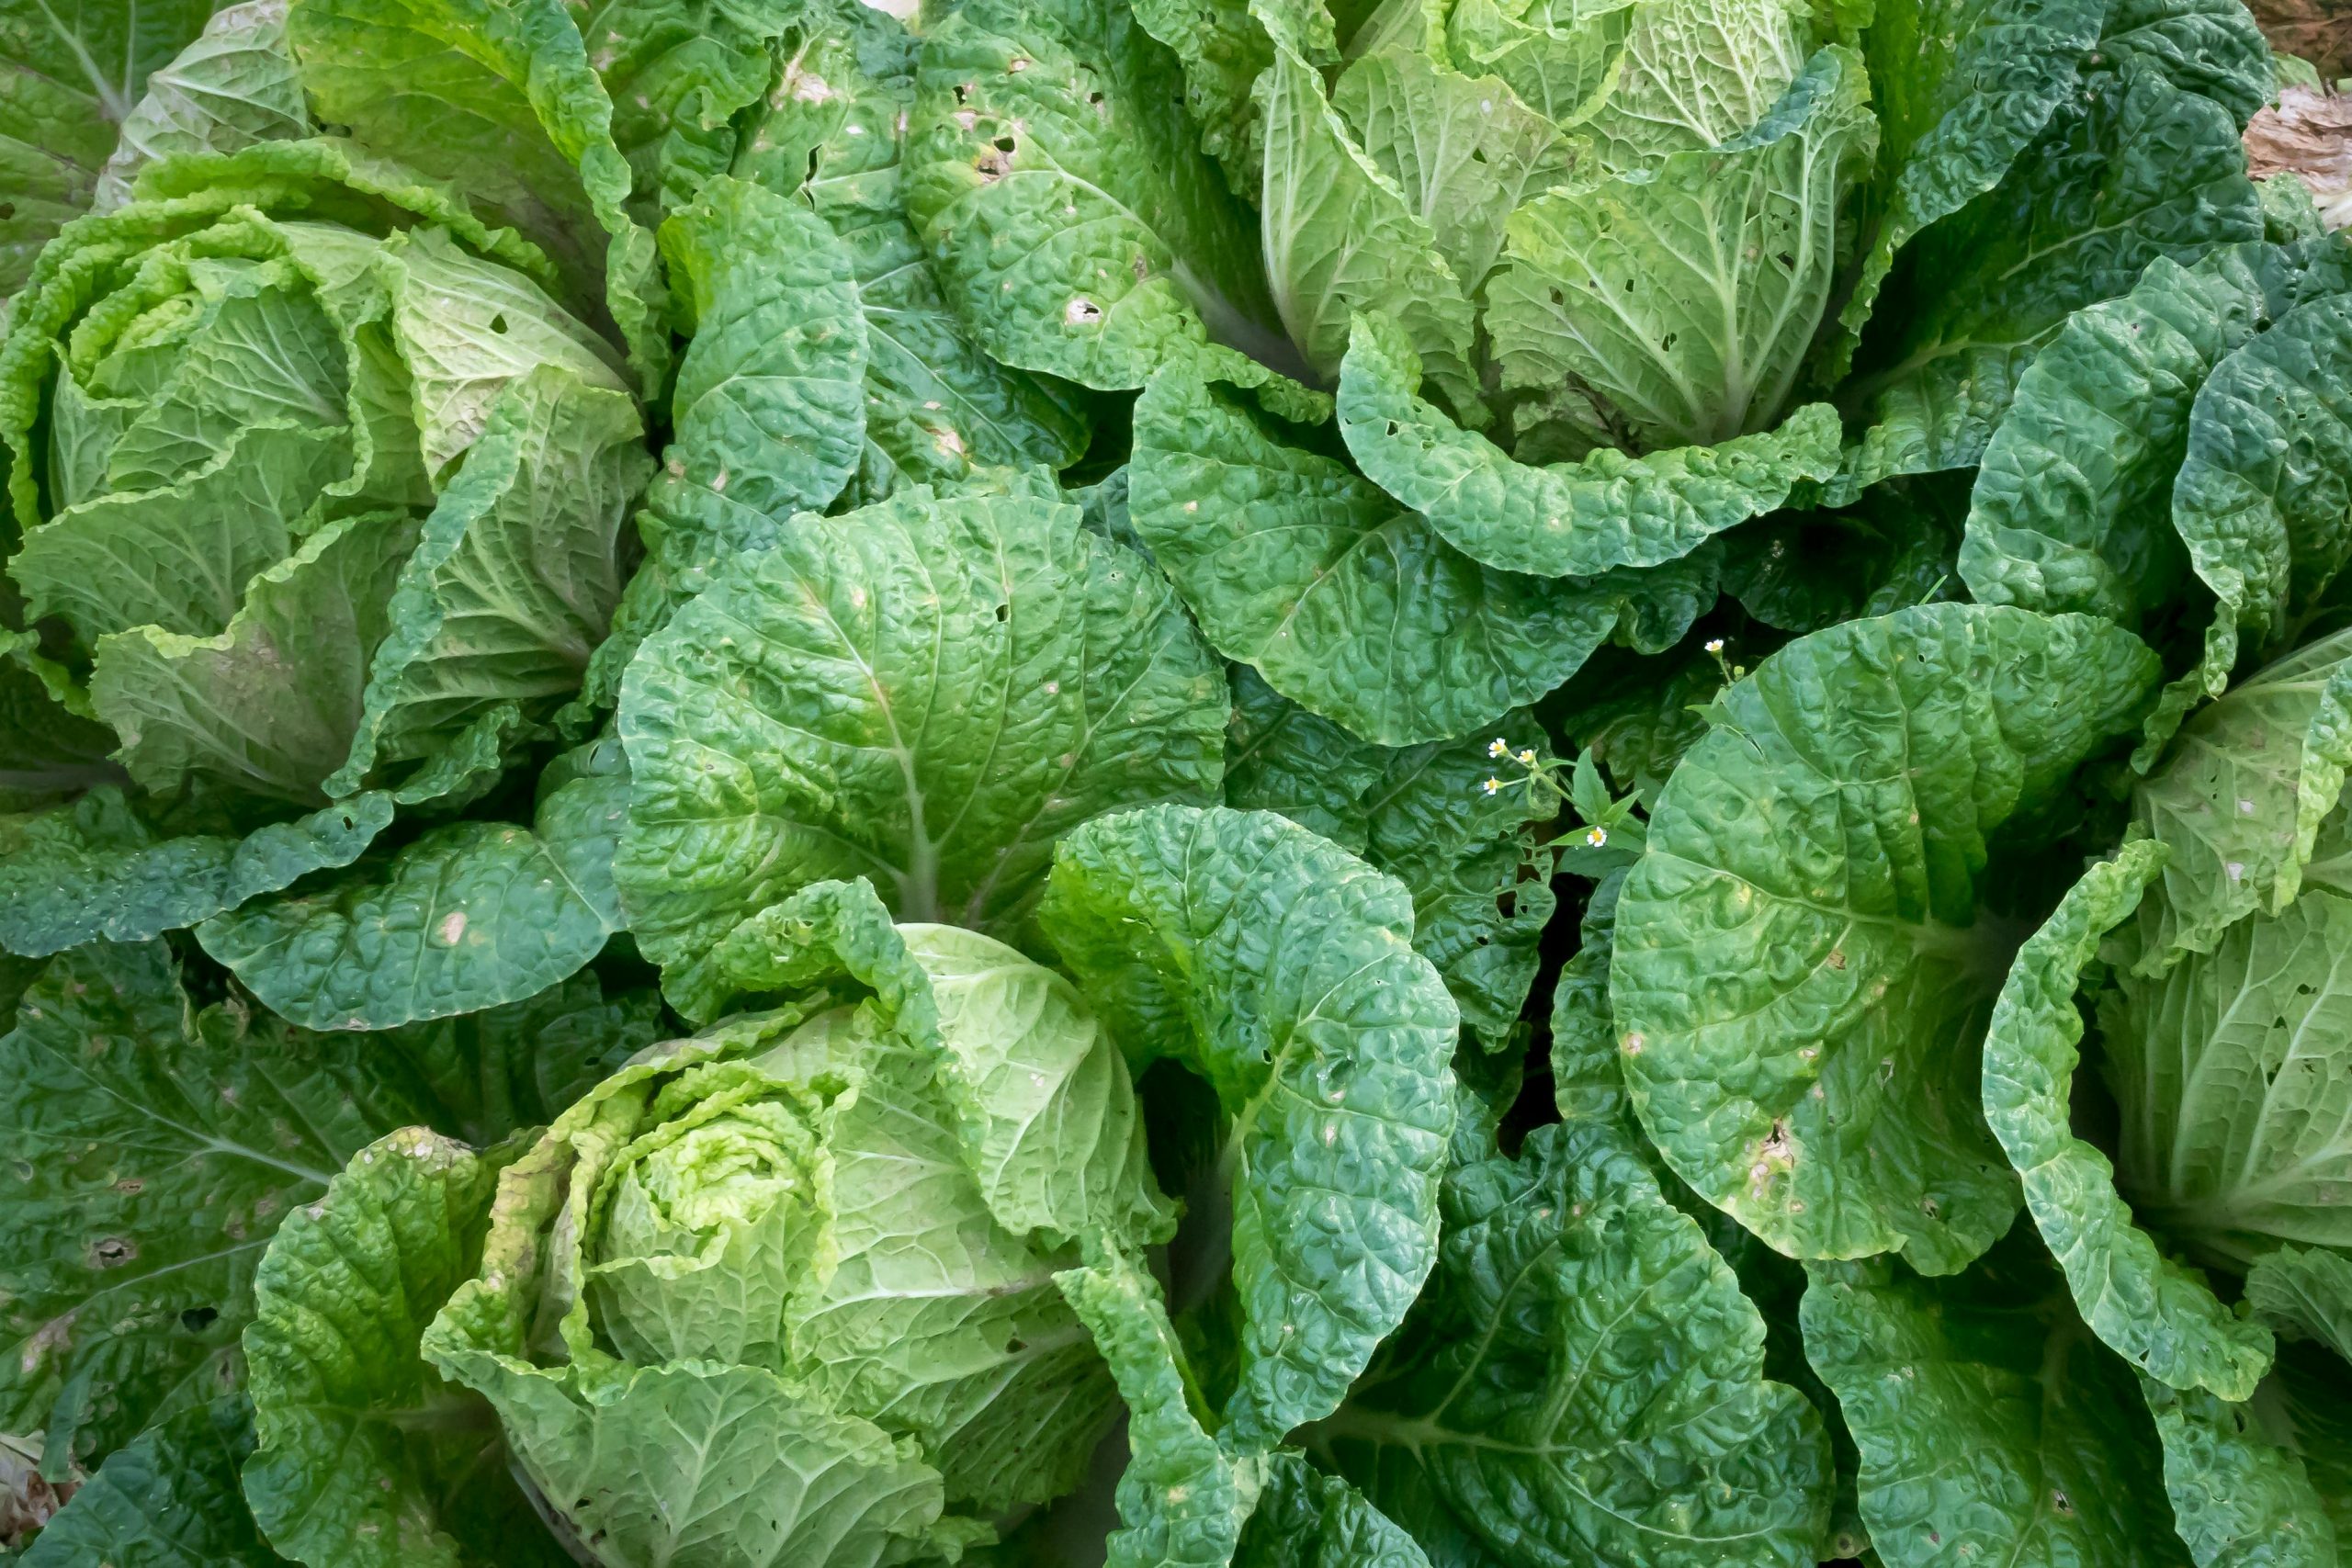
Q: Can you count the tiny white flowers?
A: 5